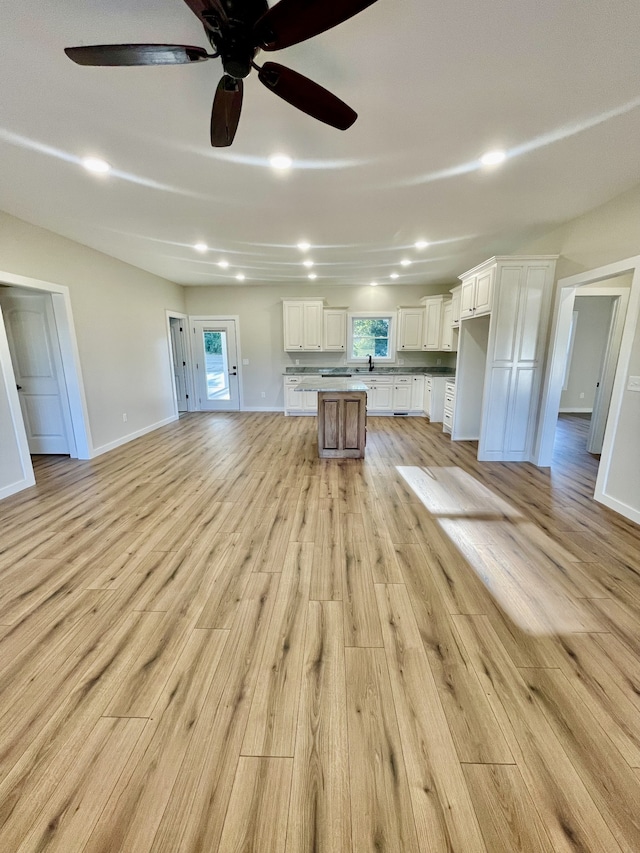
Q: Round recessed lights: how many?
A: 13